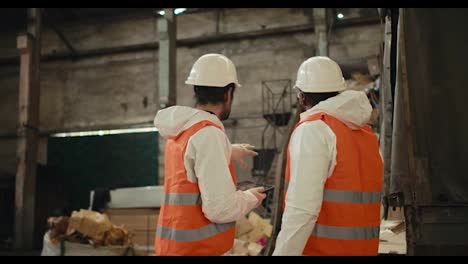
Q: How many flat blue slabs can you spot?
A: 0